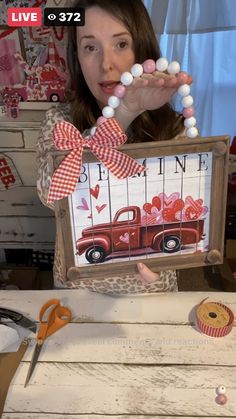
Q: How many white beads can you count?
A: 12